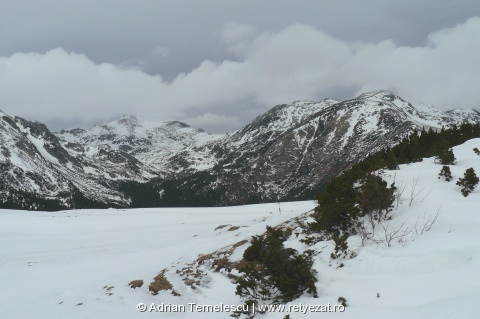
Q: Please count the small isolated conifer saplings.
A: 2